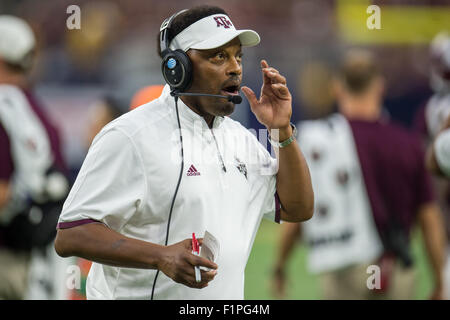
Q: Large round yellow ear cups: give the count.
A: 0